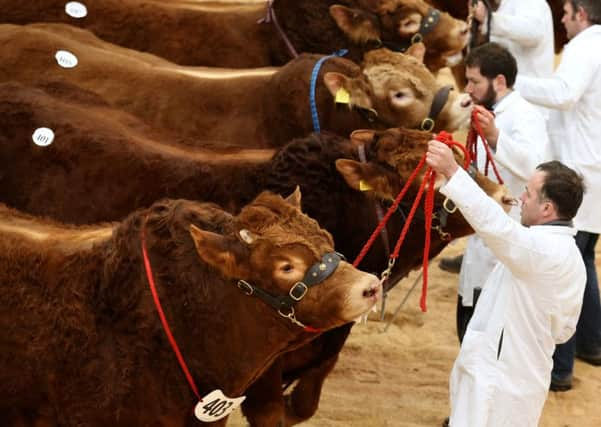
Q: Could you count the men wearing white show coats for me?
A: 4